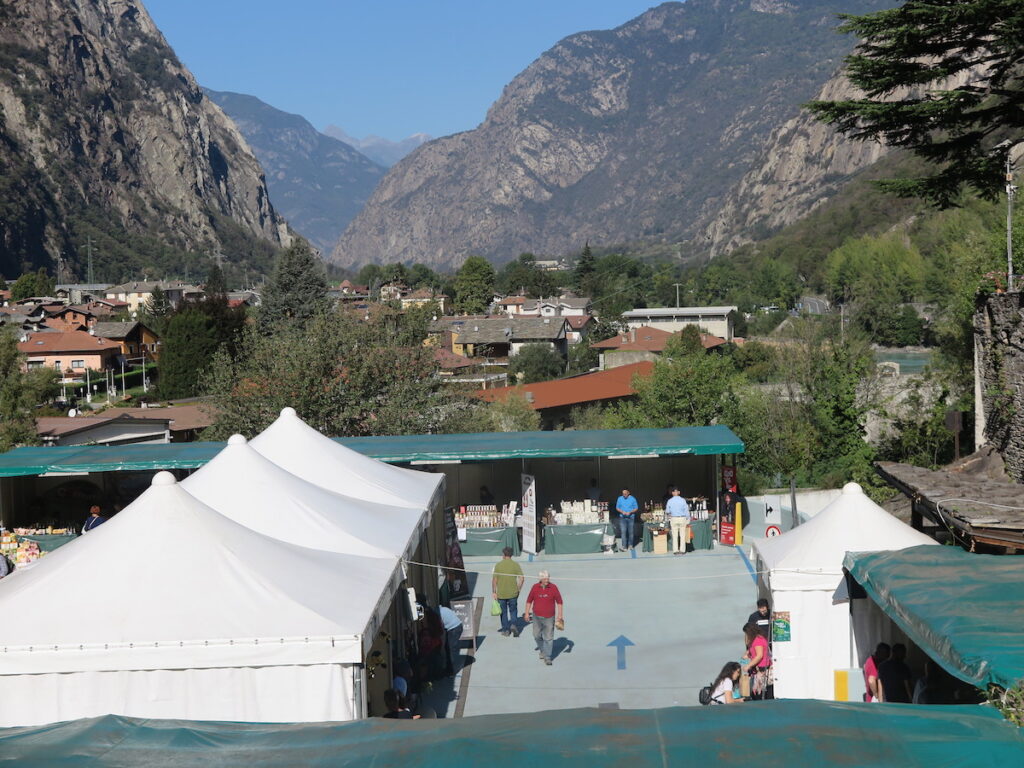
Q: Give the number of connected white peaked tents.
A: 3